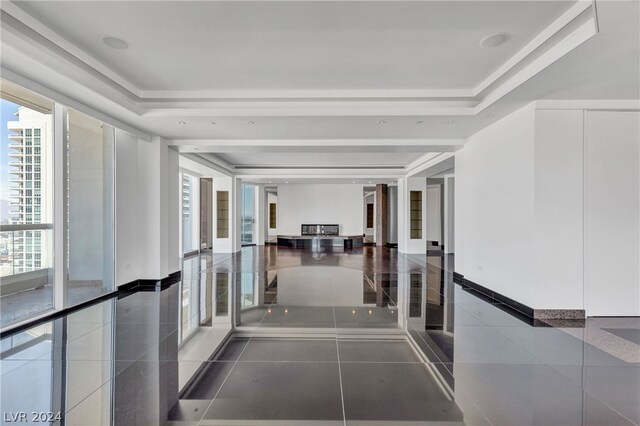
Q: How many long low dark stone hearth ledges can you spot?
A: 1